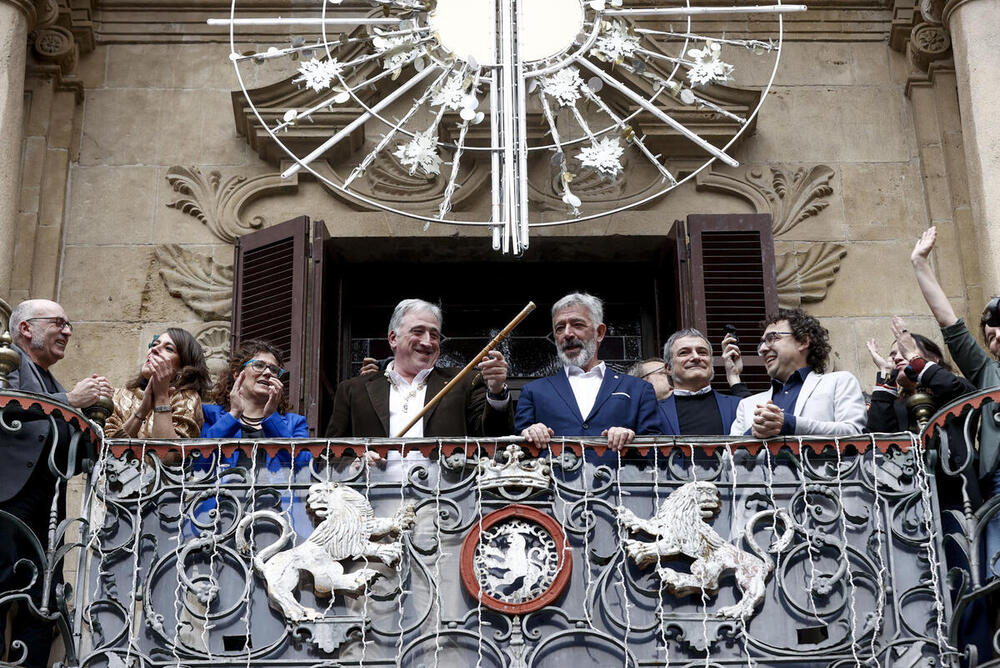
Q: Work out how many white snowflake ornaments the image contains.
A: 8